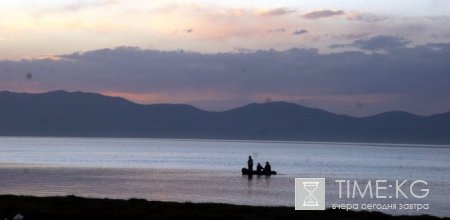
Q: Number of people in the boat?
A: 3